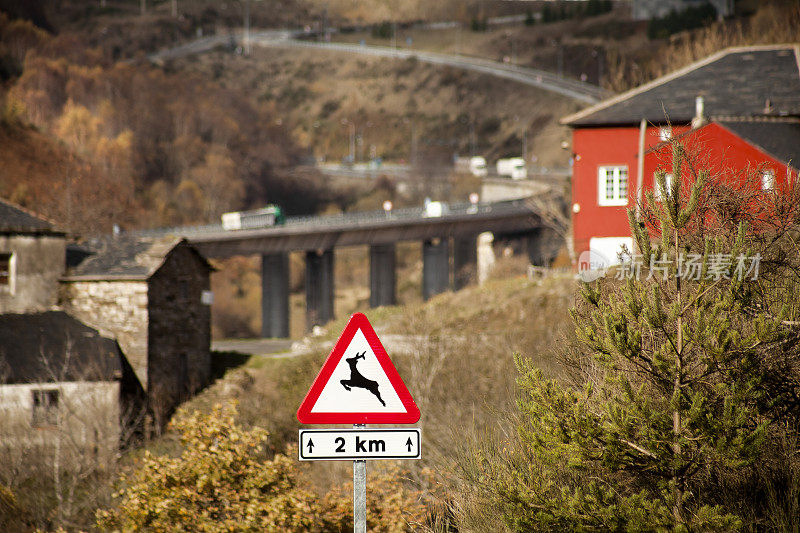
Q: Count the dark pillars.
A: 5